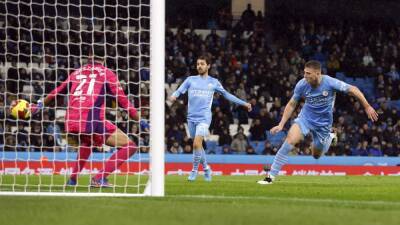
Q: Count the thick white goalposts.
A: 1